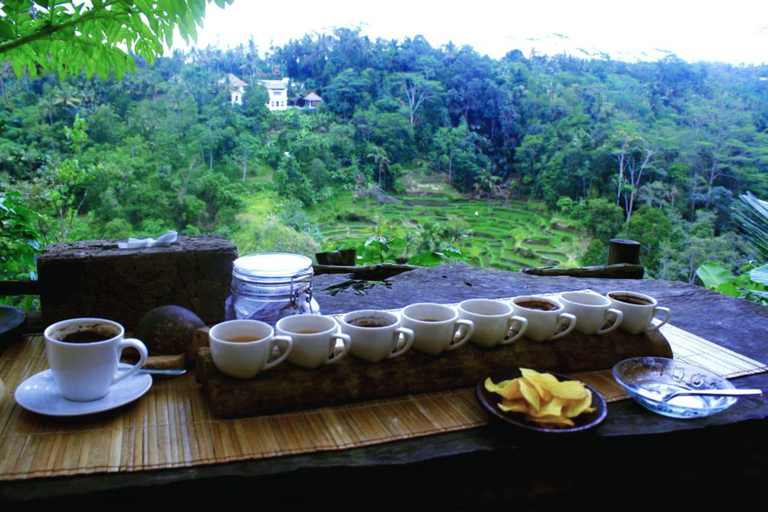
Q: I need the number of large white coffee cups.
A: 1